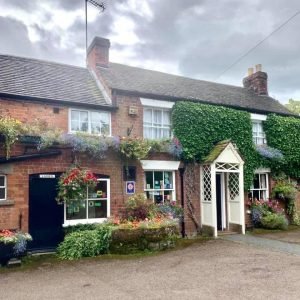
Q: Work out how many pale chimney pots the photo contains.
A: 2